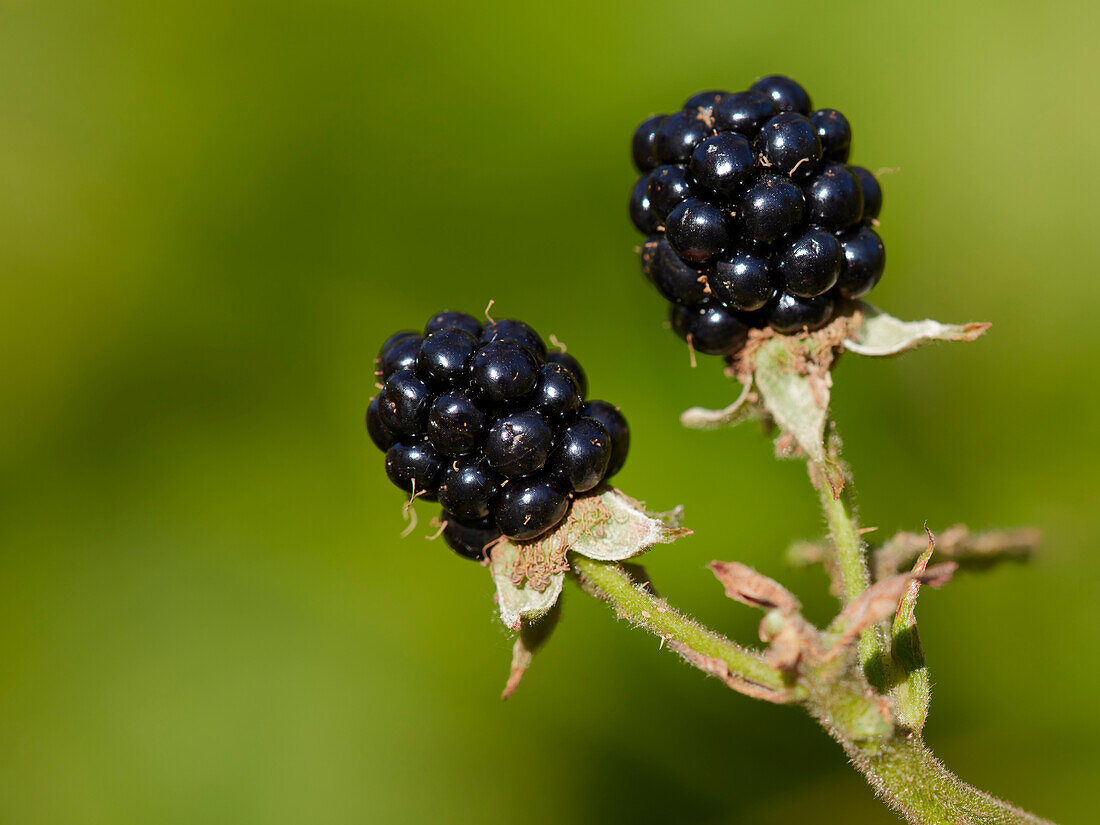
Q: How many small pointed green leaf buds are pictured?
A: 1